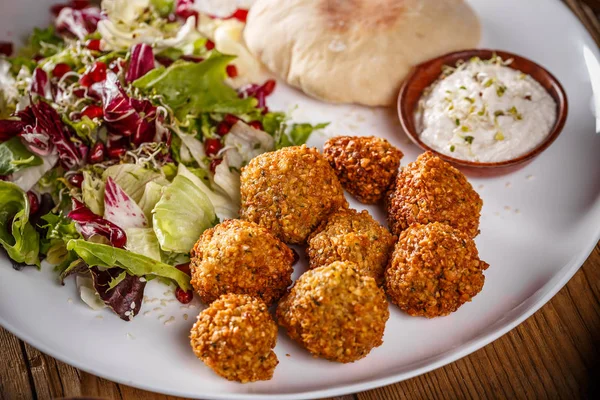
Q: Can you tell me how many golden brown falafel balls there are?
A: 8